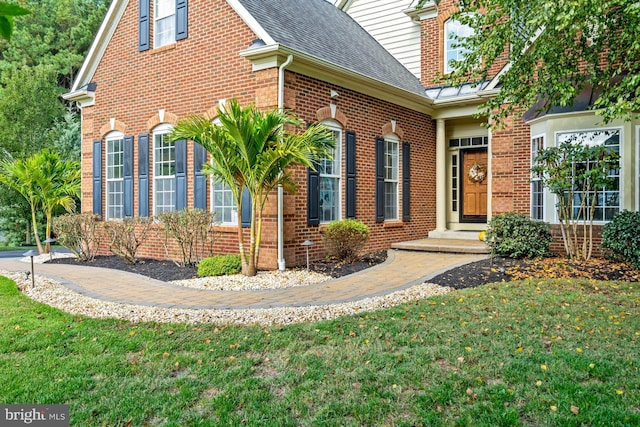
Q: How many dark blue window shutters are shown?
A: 12